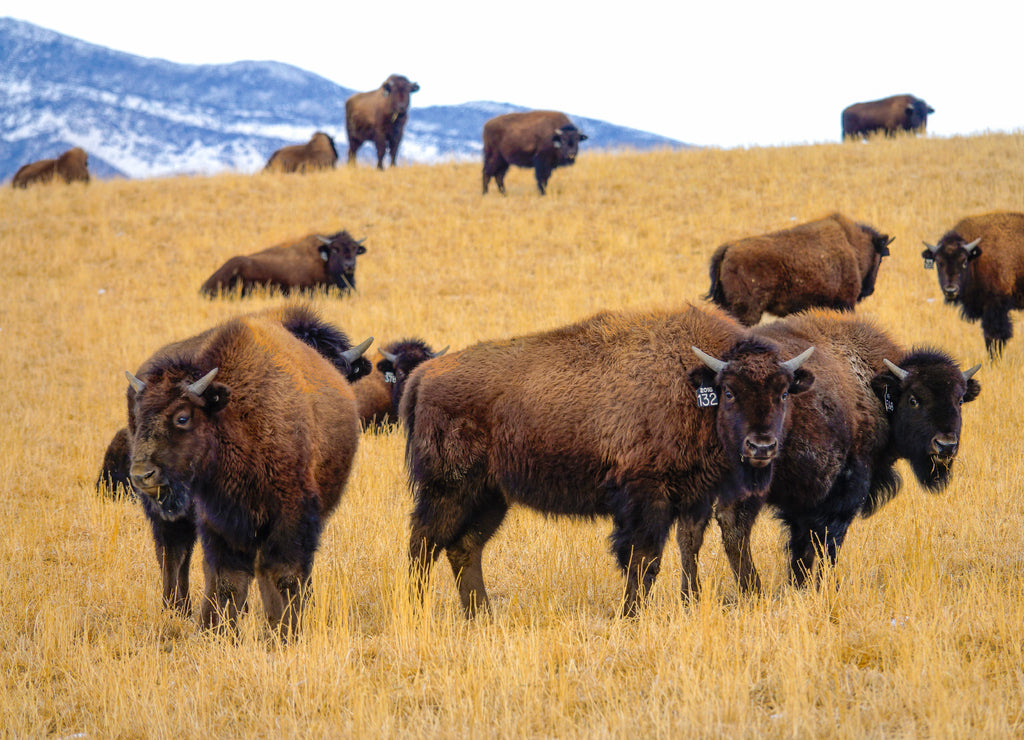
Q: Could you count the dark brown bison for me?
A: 13